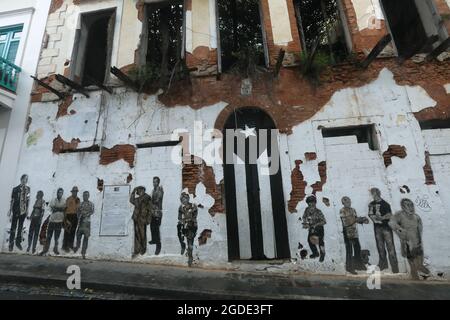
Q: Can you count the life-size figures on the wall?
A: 12